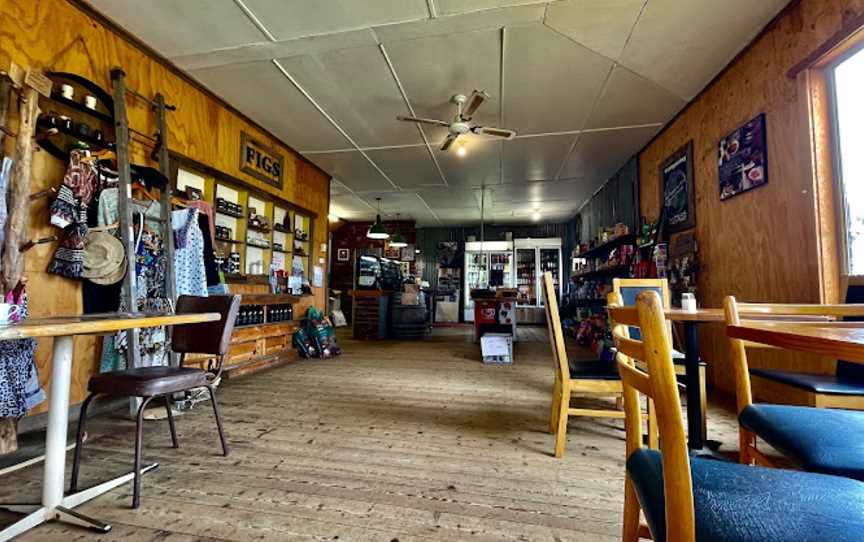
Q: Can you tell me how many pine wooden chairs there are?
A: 5